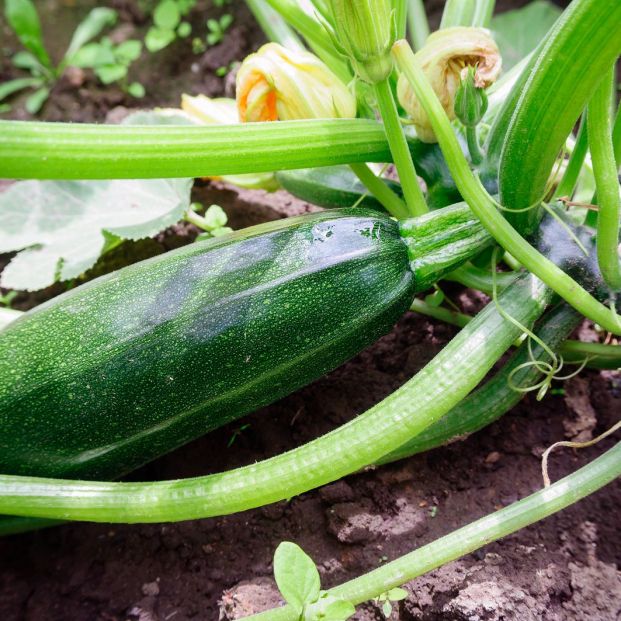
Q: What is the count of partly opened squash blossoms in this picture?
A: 2